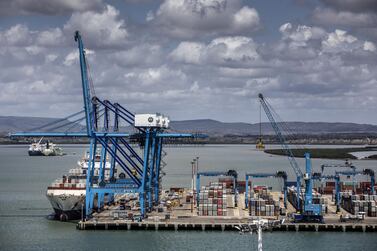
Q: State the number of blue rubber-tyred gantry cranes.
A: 4